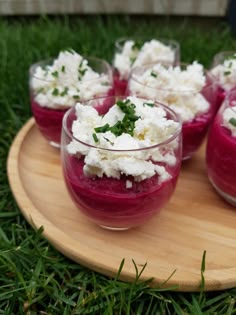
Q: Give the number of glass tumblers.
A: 6